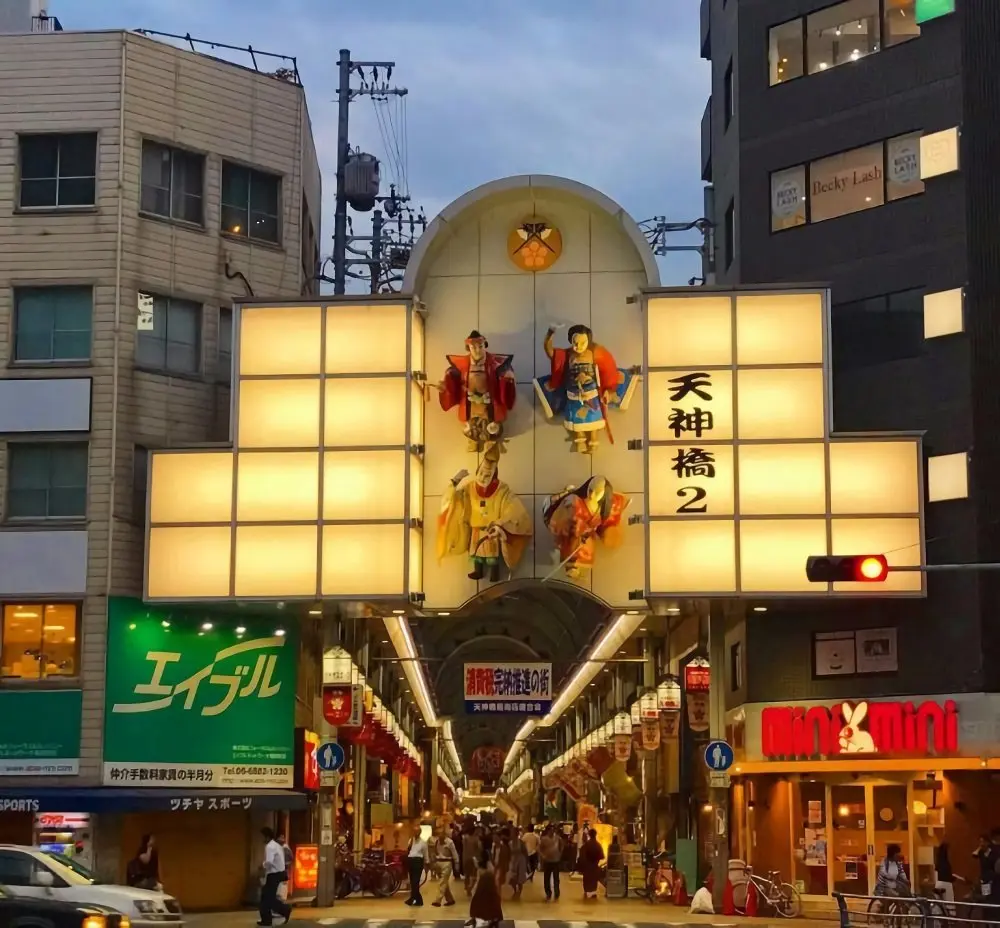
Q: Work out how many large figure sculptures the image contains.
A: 4